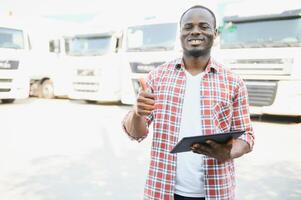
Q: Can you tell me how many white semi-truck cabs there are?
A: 4